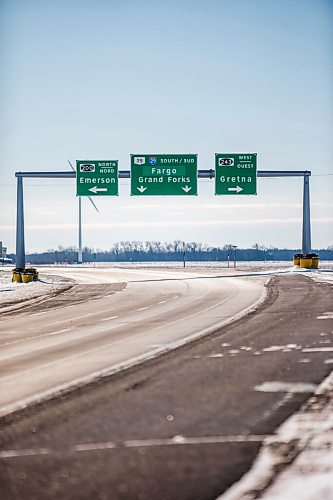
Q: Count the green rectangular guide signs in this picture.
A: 3